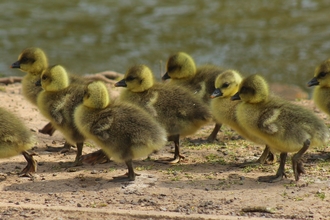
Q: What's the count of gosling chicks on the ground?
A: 9